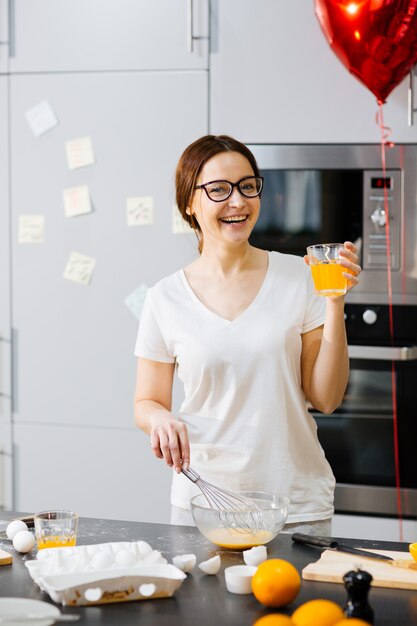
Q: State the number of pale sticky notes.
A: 8